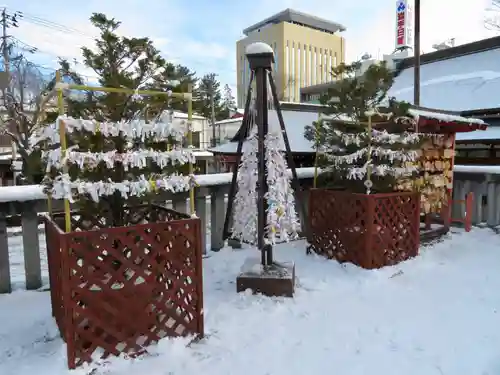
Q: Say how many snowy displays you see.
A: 3